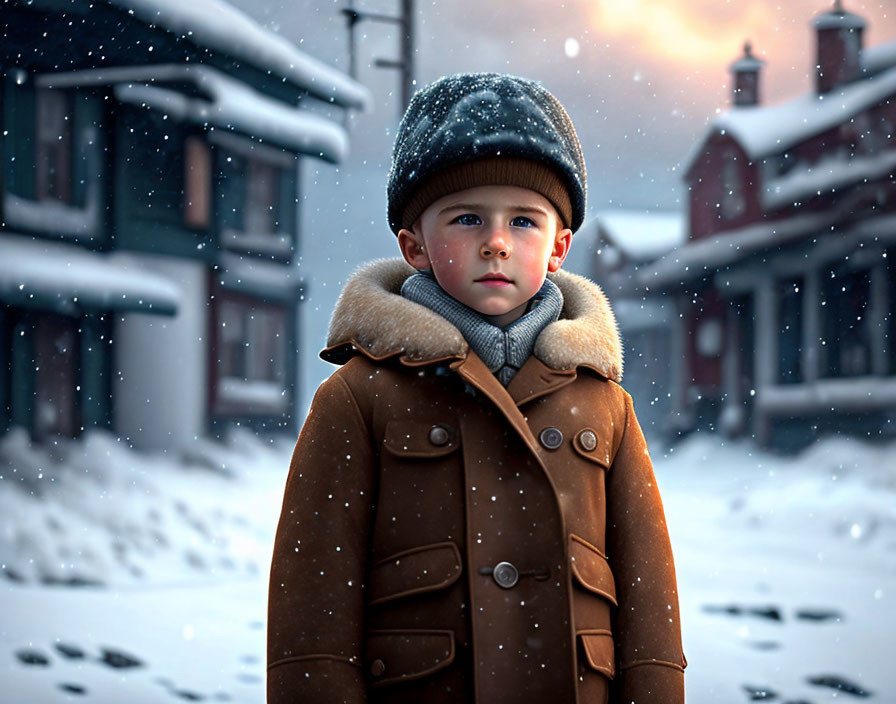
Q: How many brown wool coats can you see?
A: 1